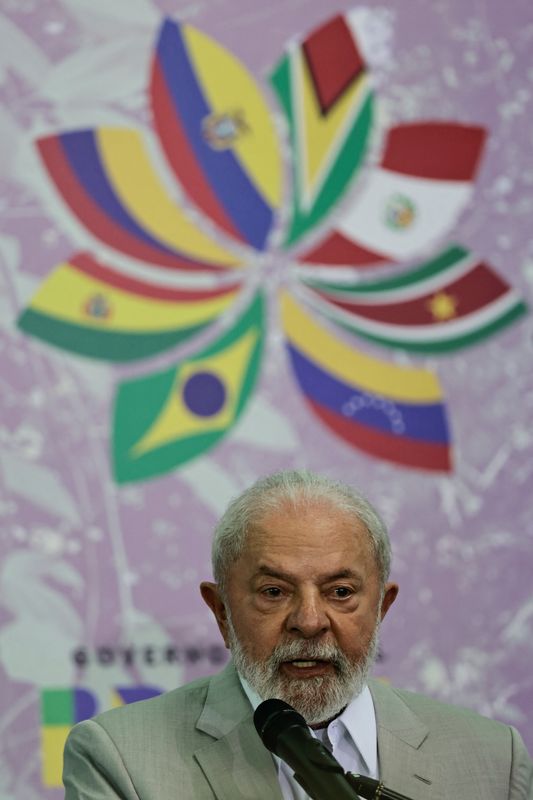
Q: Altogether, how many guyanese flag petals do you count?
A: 1